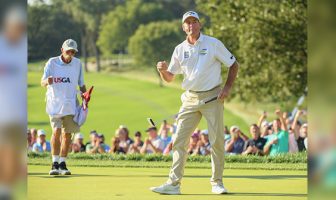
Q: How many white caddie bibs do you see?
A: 1